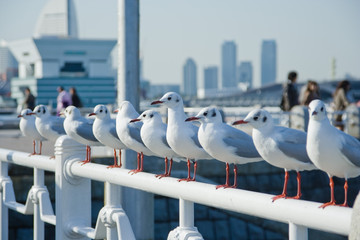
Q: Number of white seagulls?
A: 10